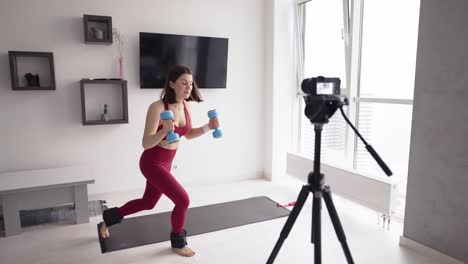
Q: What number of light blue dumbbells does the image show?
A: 2